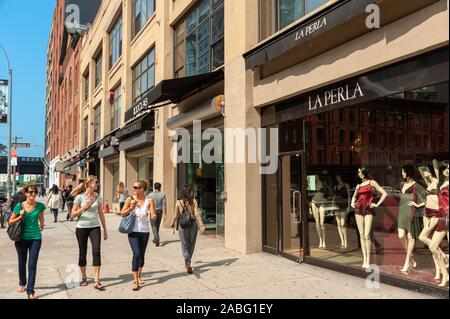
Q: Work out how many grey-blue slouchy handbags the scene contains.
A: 1